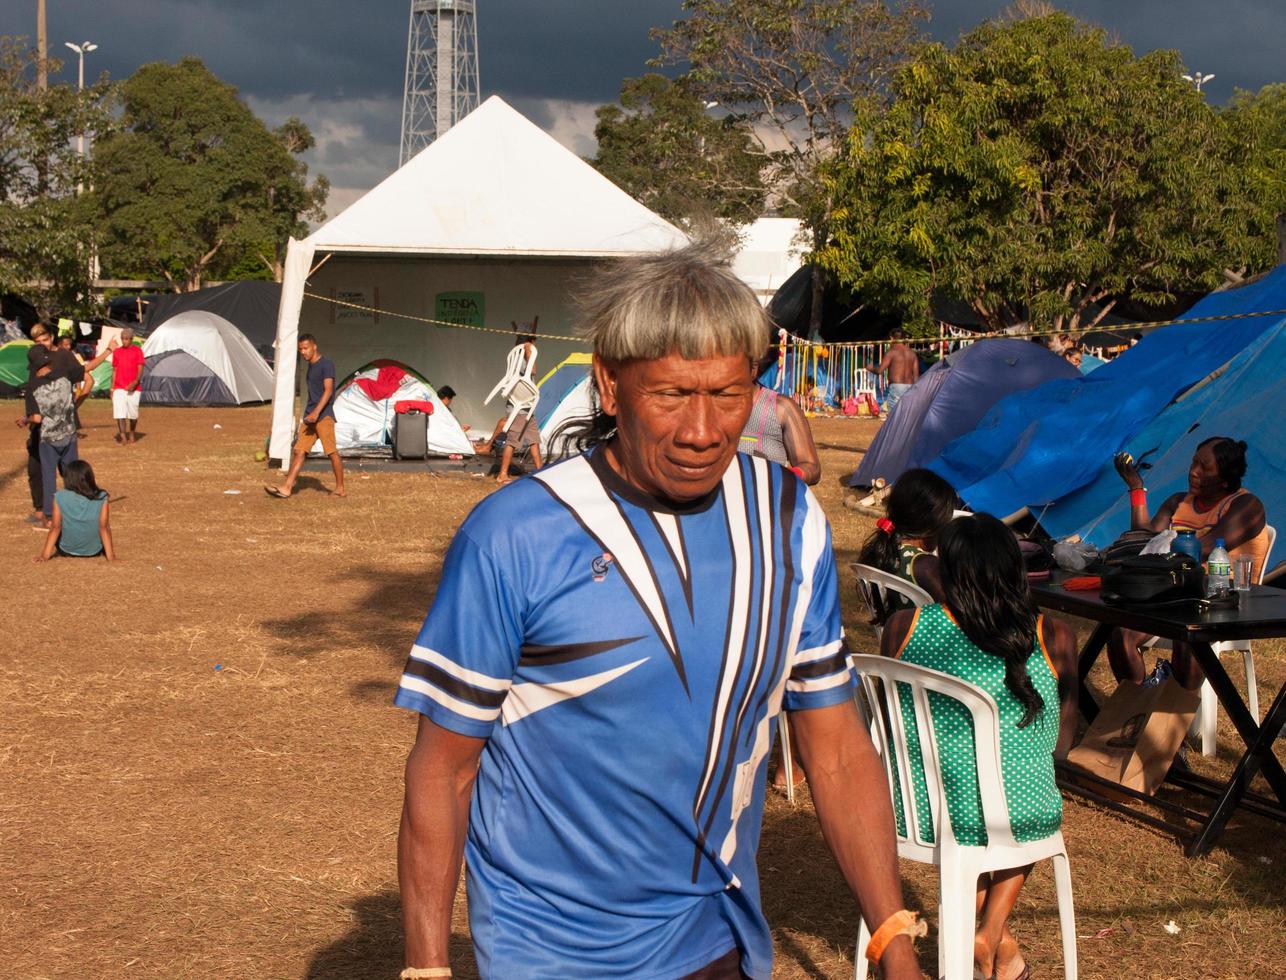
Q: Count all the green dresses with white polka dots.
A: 1